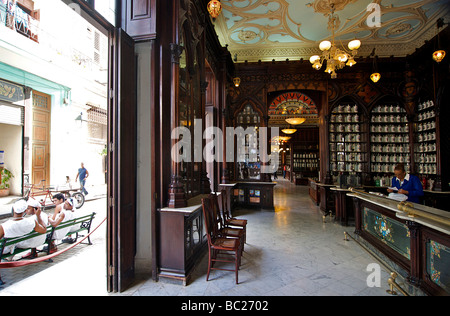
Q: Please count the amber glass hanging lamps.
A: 4